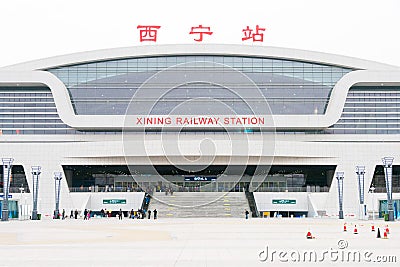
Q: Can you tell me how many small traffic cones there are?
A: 7